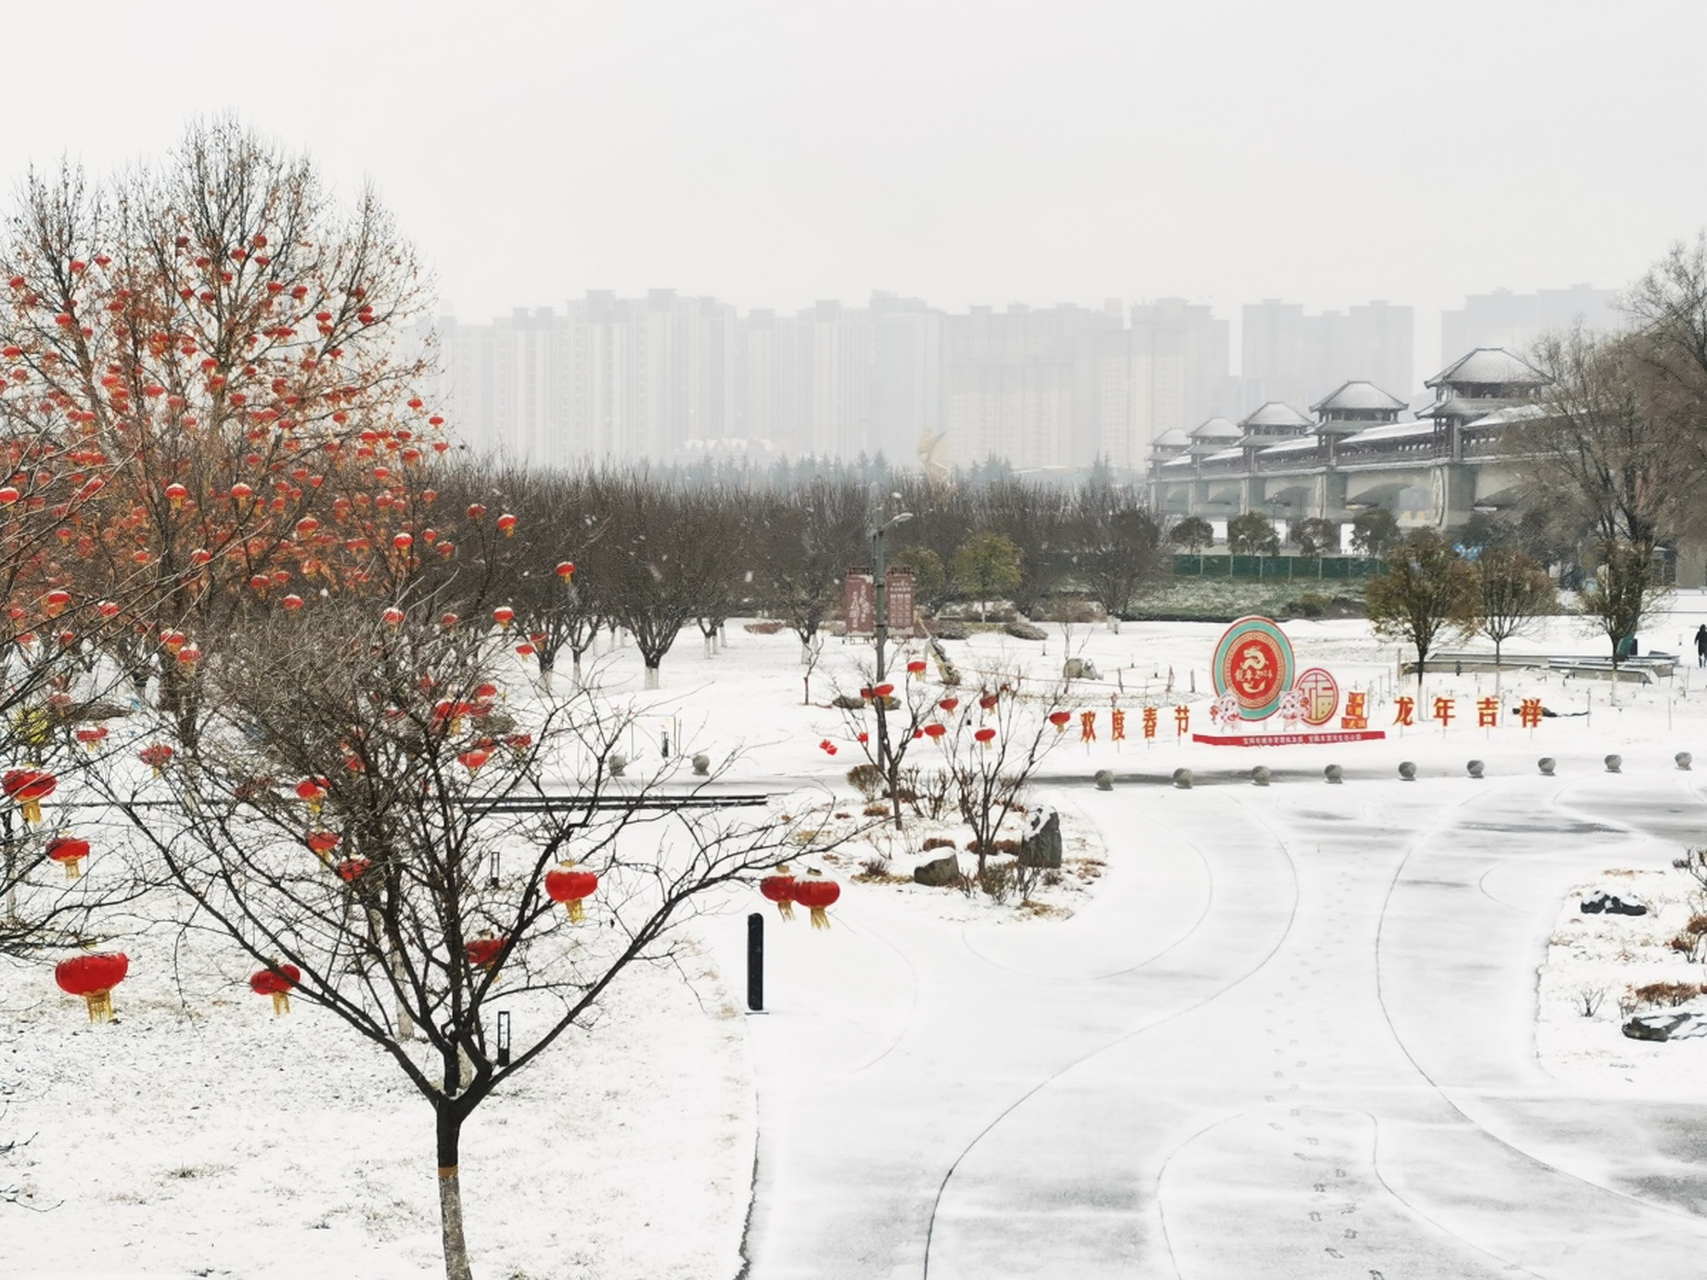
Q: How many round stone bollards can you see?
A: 11